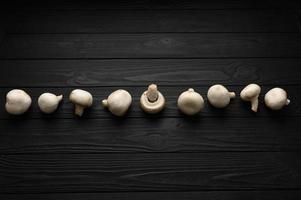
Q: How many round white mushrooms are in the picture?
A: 9